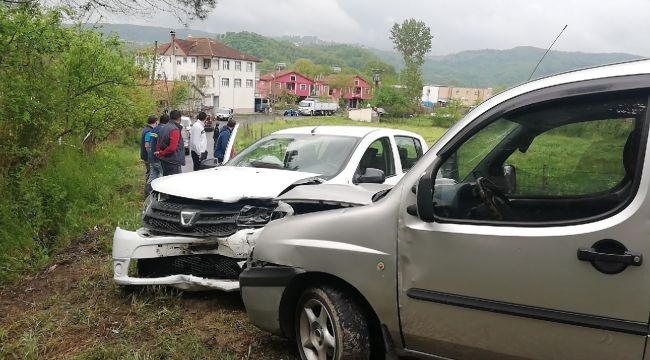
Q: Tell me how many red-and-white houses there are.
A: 2